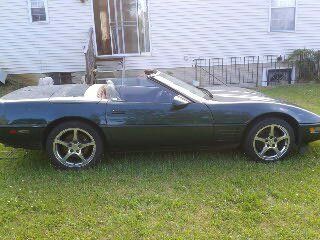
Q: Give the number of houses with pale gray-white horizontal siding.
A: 1